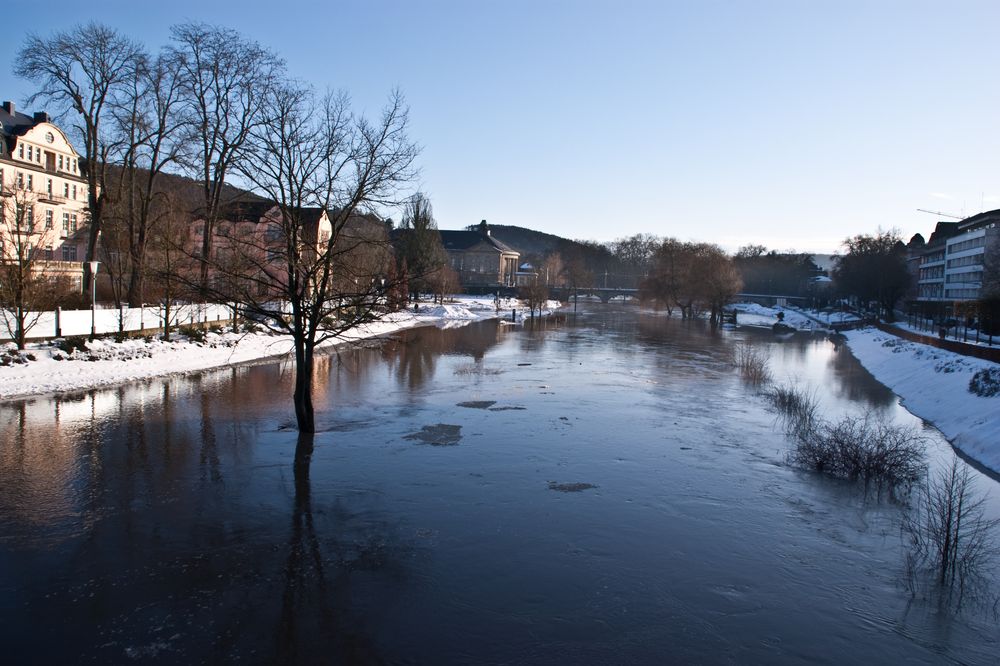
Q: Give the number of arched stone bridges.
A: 1